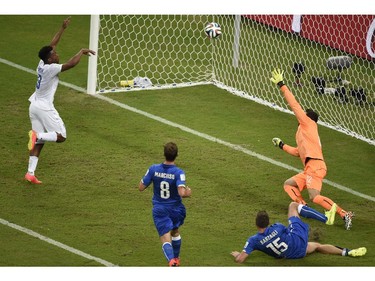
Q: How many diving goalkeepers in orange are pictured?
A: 1